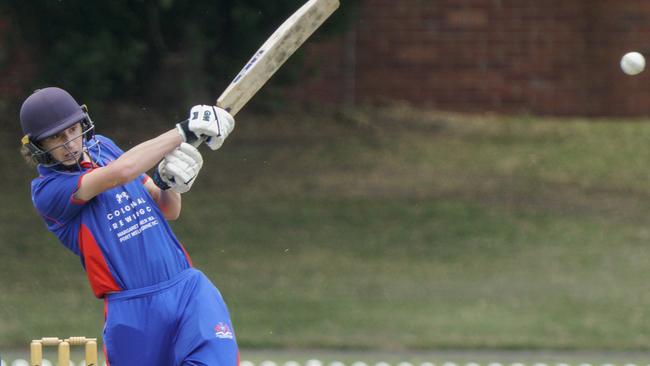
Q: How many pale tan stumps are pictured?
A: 3